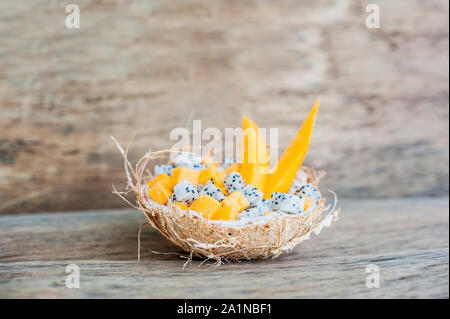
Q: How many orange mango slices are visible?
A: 2